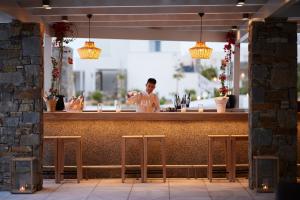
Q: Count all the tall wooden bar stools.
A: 6